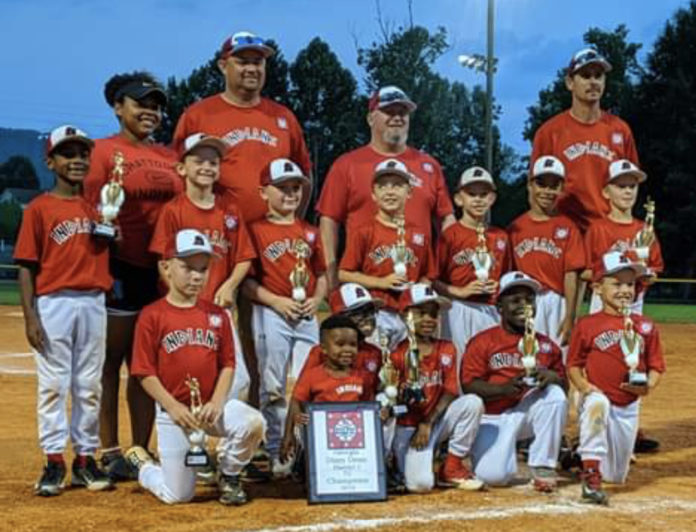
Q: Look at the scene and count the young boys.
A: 13